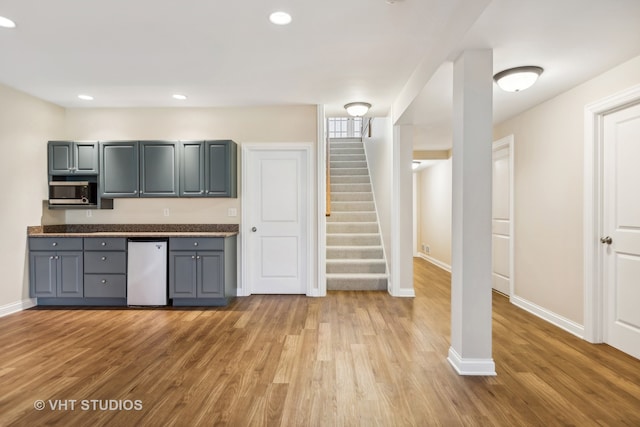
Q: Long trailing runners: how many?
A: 0